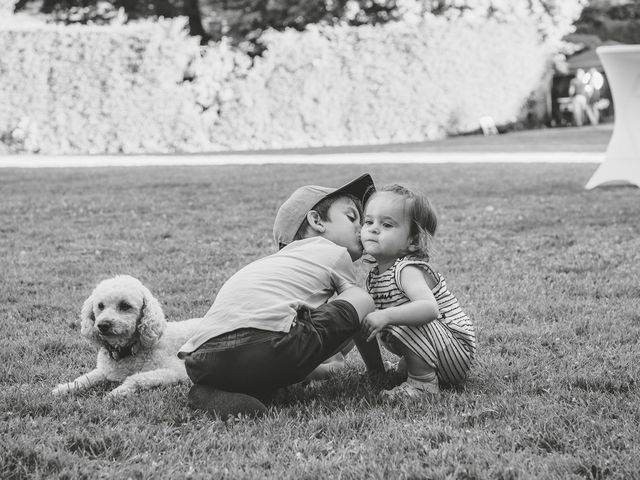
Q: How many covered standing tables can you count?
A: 1